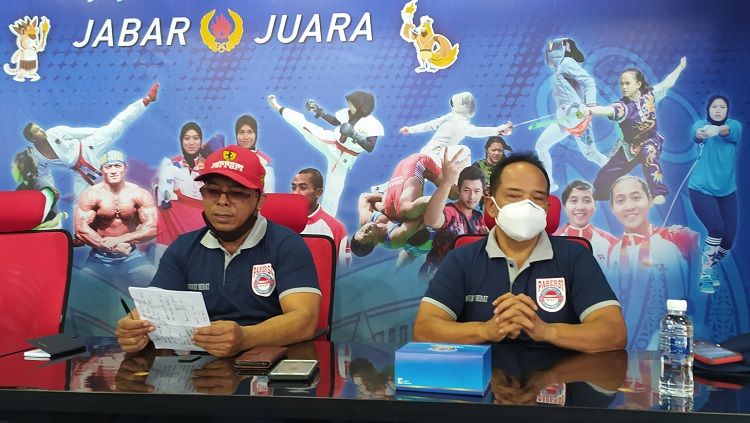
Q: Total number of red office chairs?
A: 3